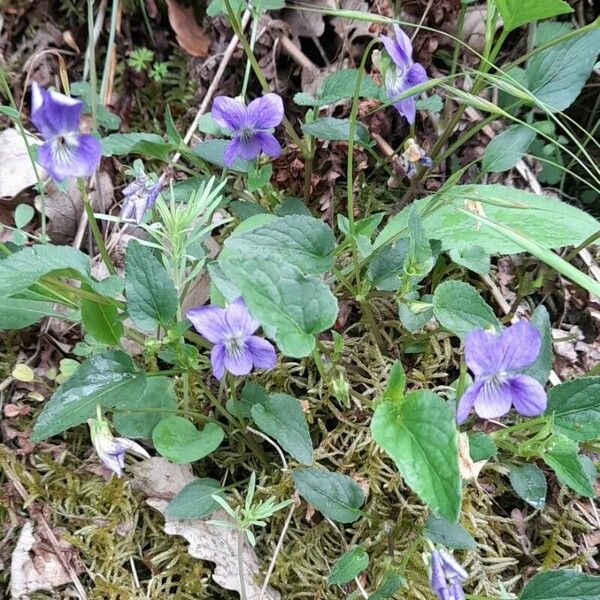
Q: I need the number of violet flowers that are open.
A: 5